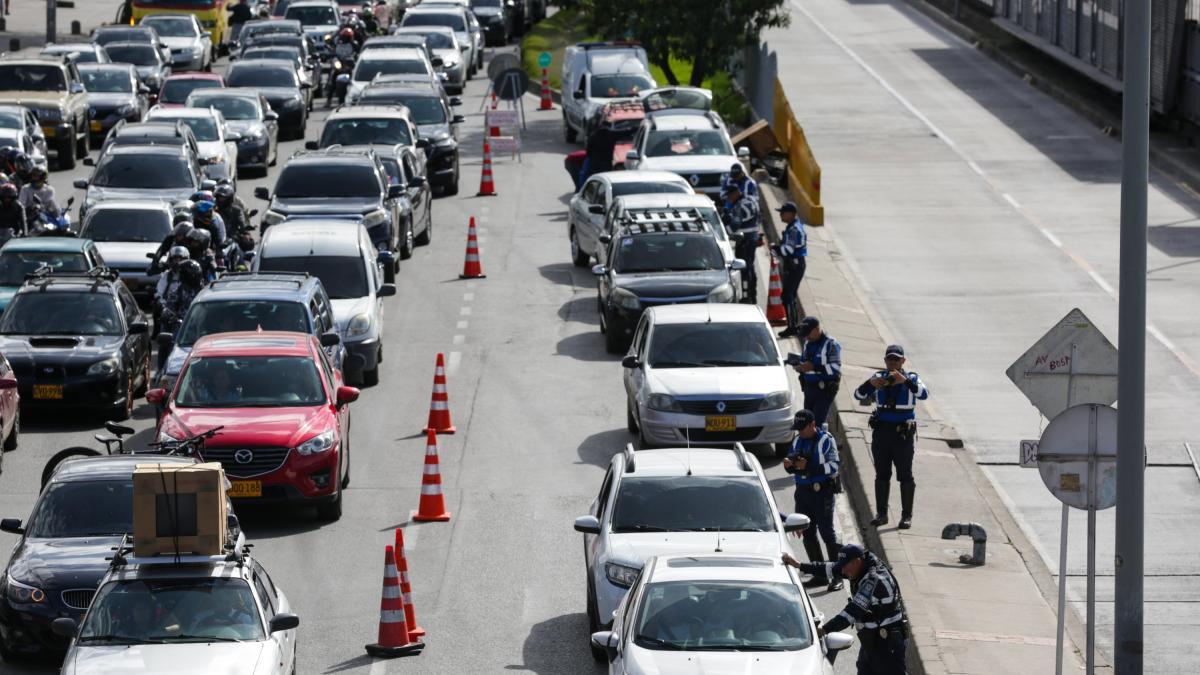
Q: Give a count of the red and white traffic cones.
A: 9